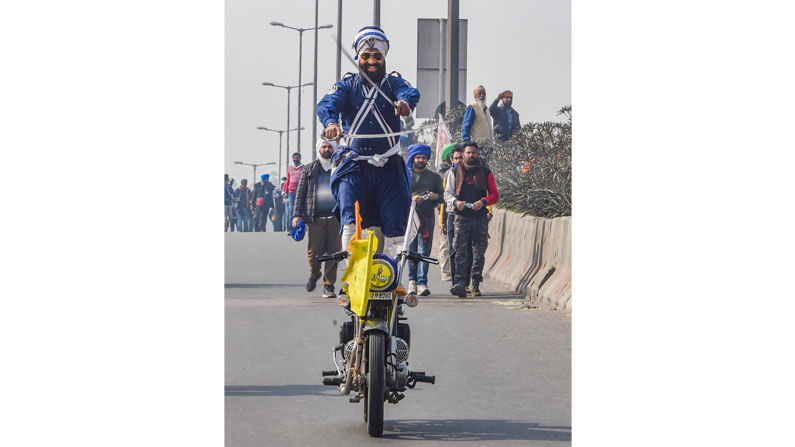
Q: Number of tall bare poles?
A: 4